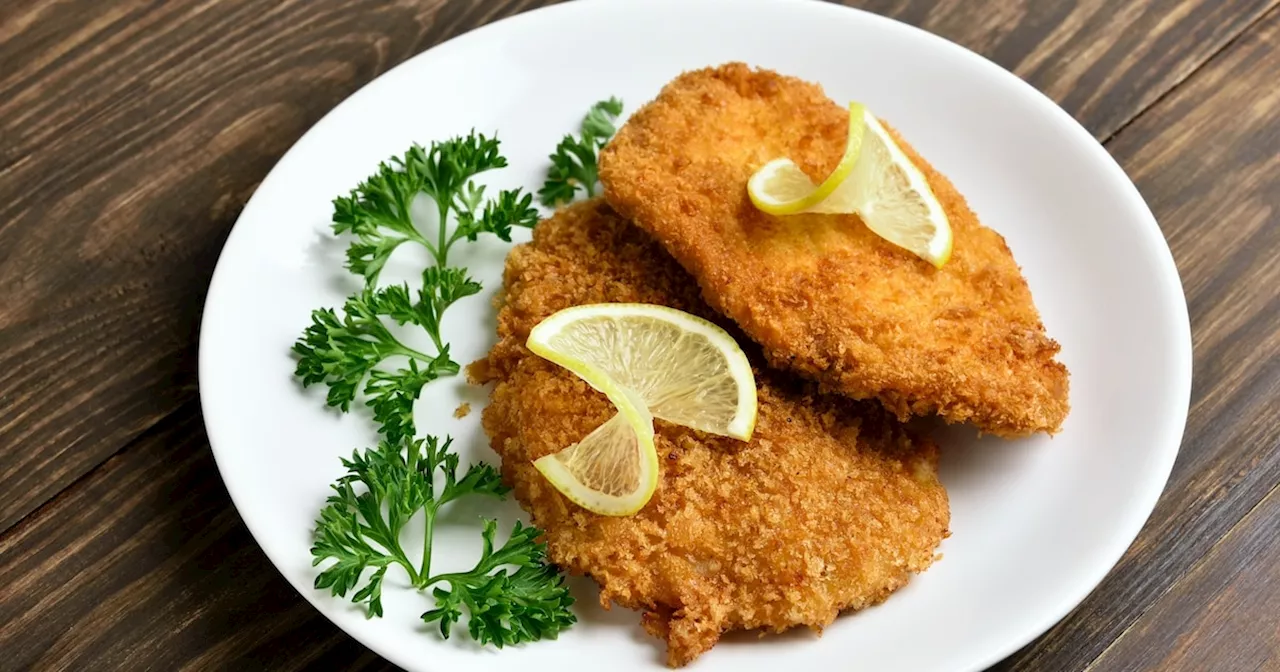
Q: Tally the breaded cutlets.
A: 2